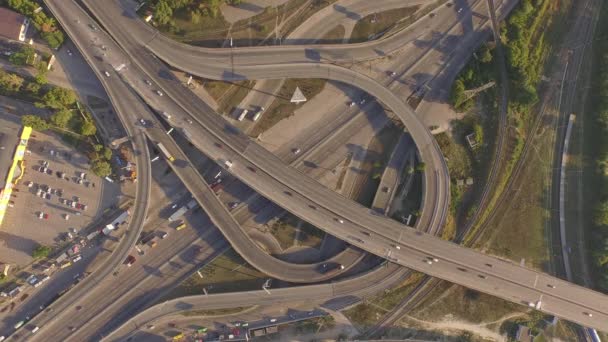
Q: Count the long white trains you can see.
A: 1